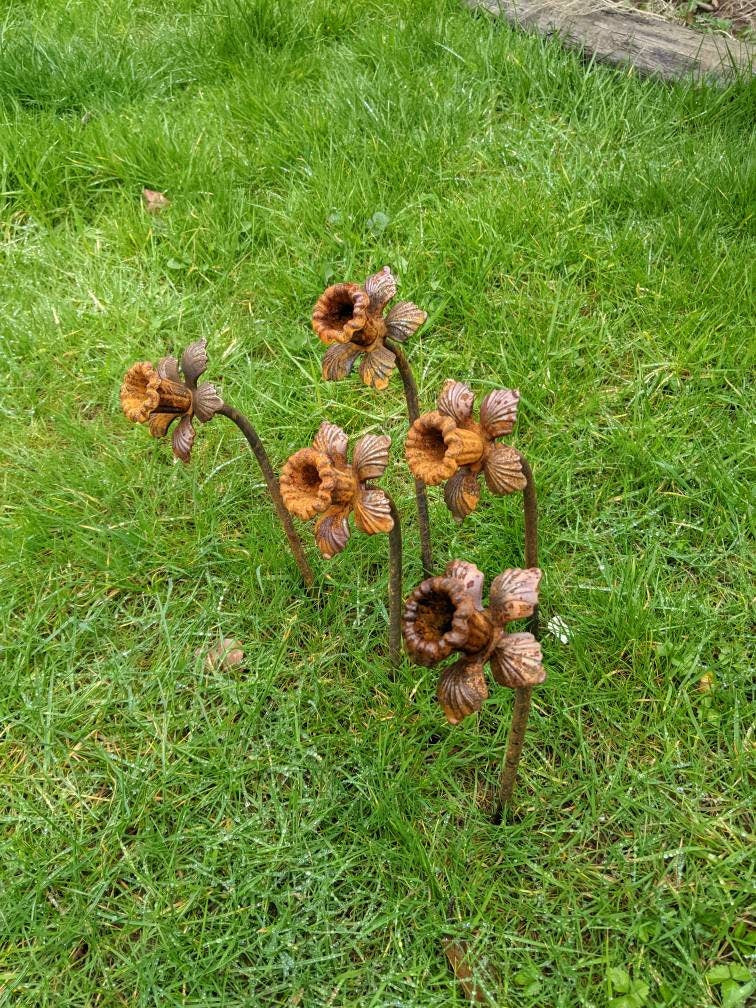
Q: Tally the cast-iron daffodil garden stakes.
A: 5